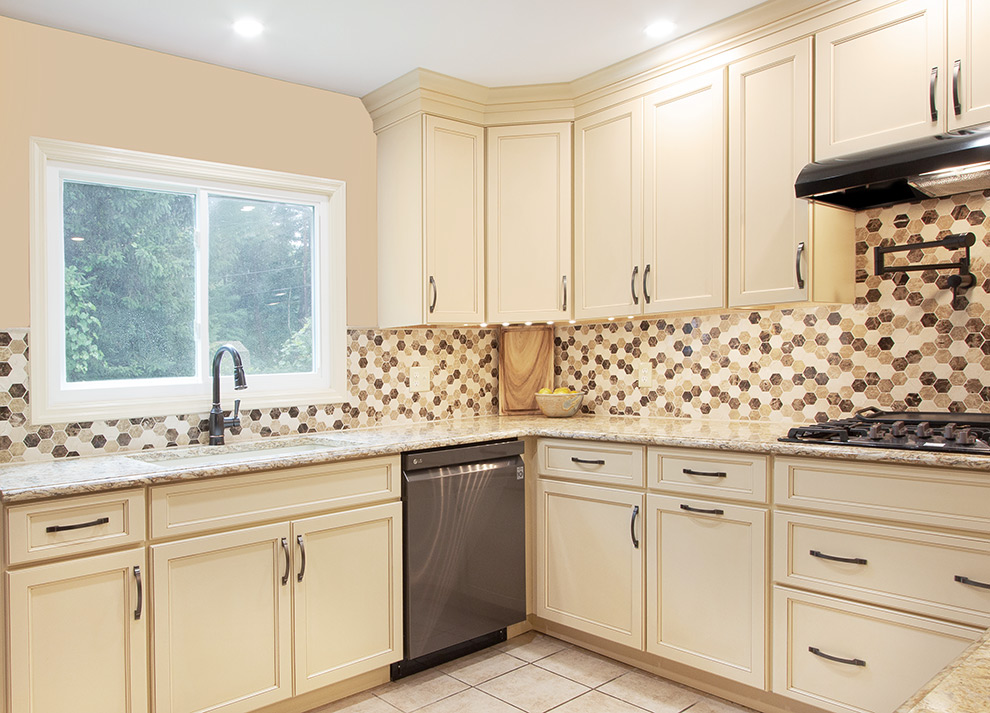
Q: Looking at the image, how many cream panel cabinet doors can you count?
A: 12